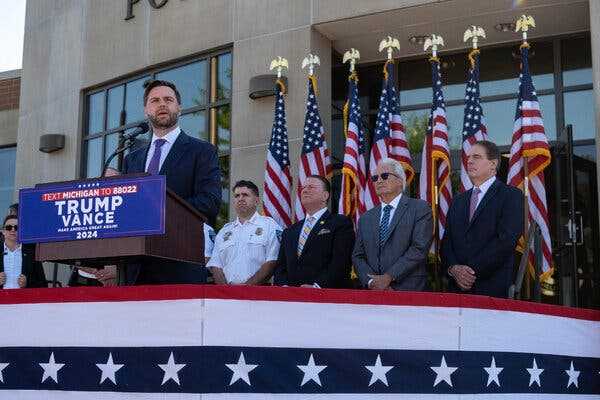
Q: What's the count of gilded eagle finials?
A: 7